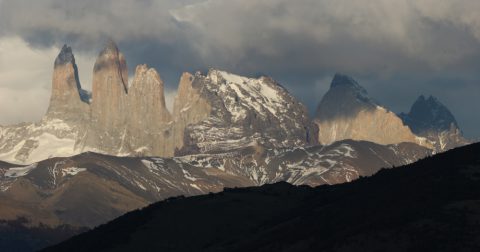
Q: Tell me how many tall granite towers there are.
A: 3